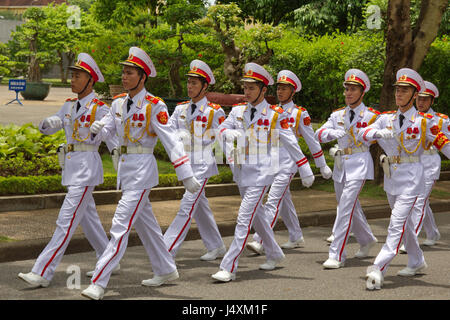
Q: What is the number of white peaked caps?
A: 8